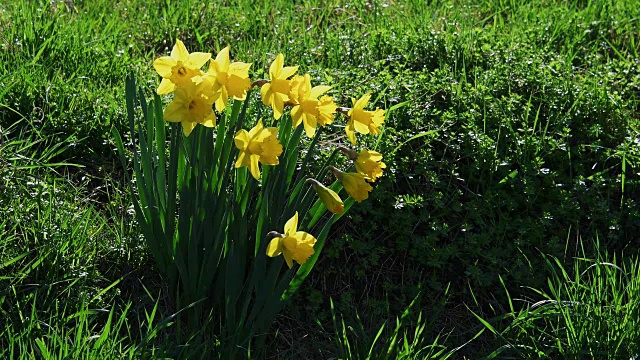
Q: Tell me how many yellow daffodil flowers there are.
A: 11